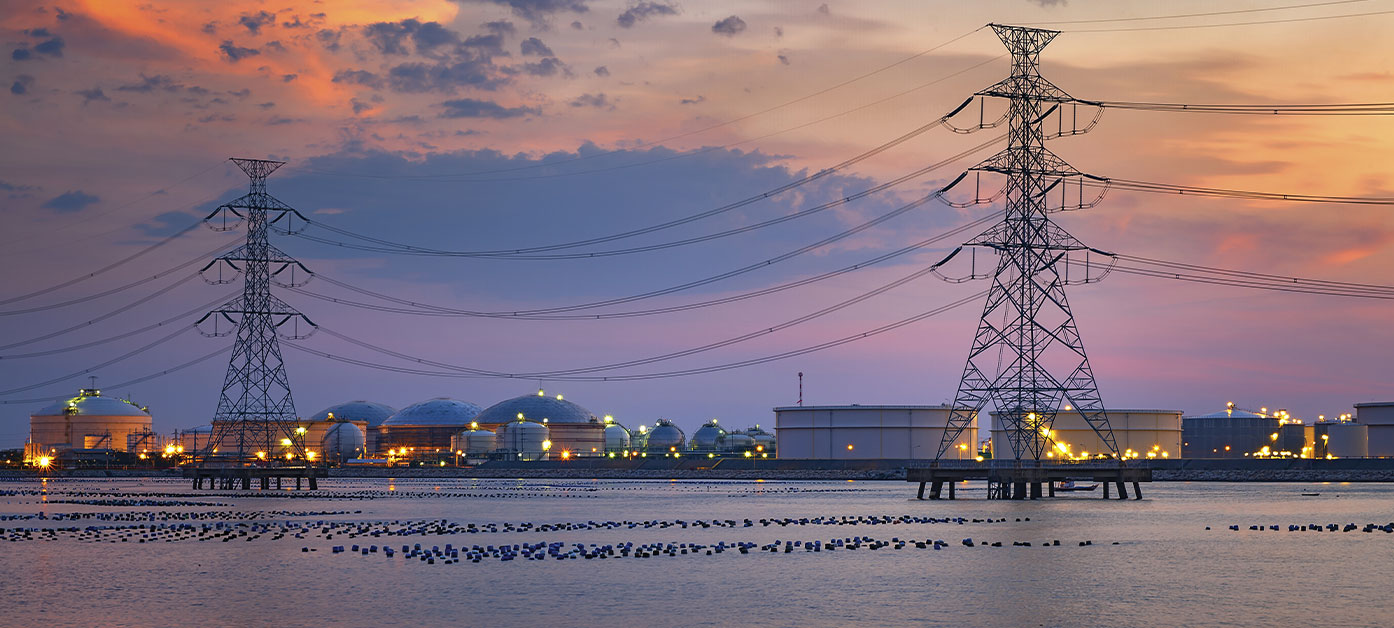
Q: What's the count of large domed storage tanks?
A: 4